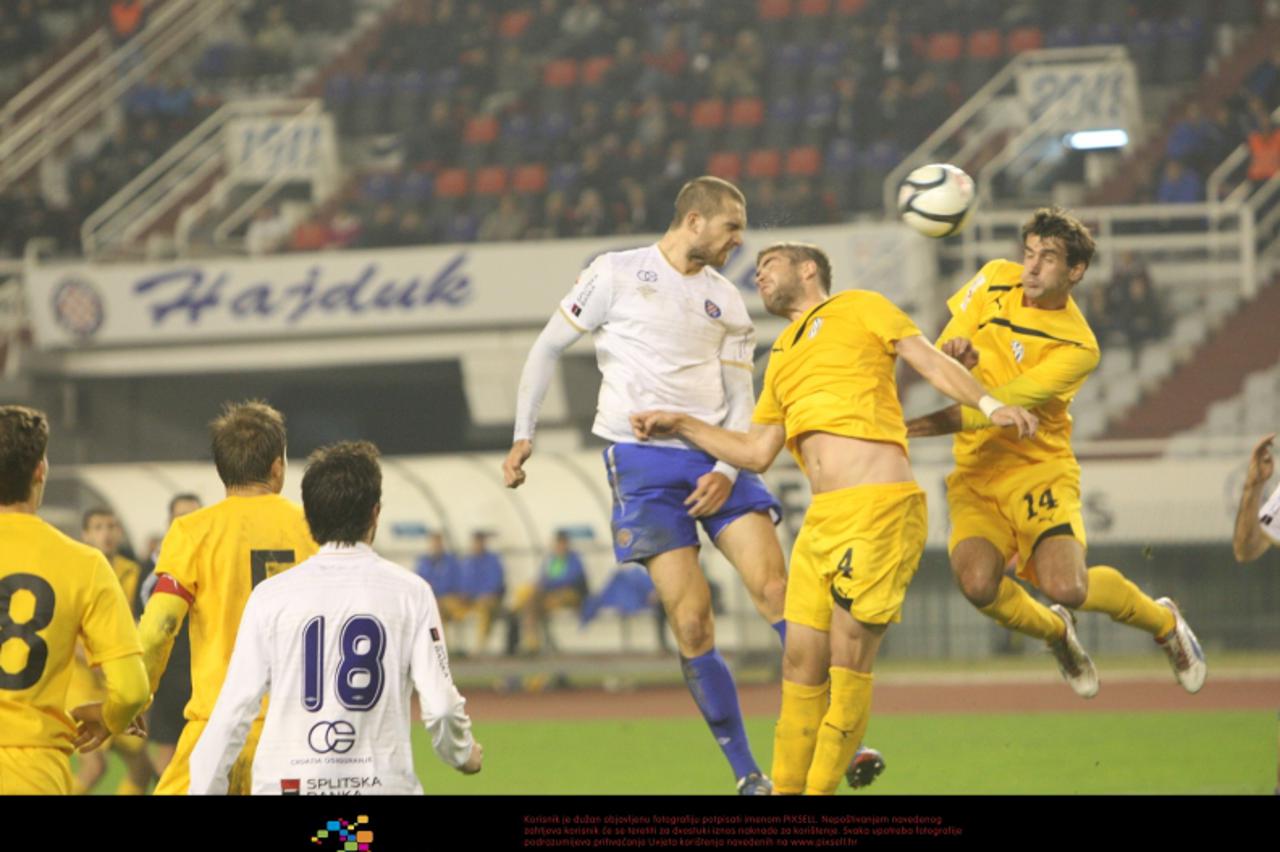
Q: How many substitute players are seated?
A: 3